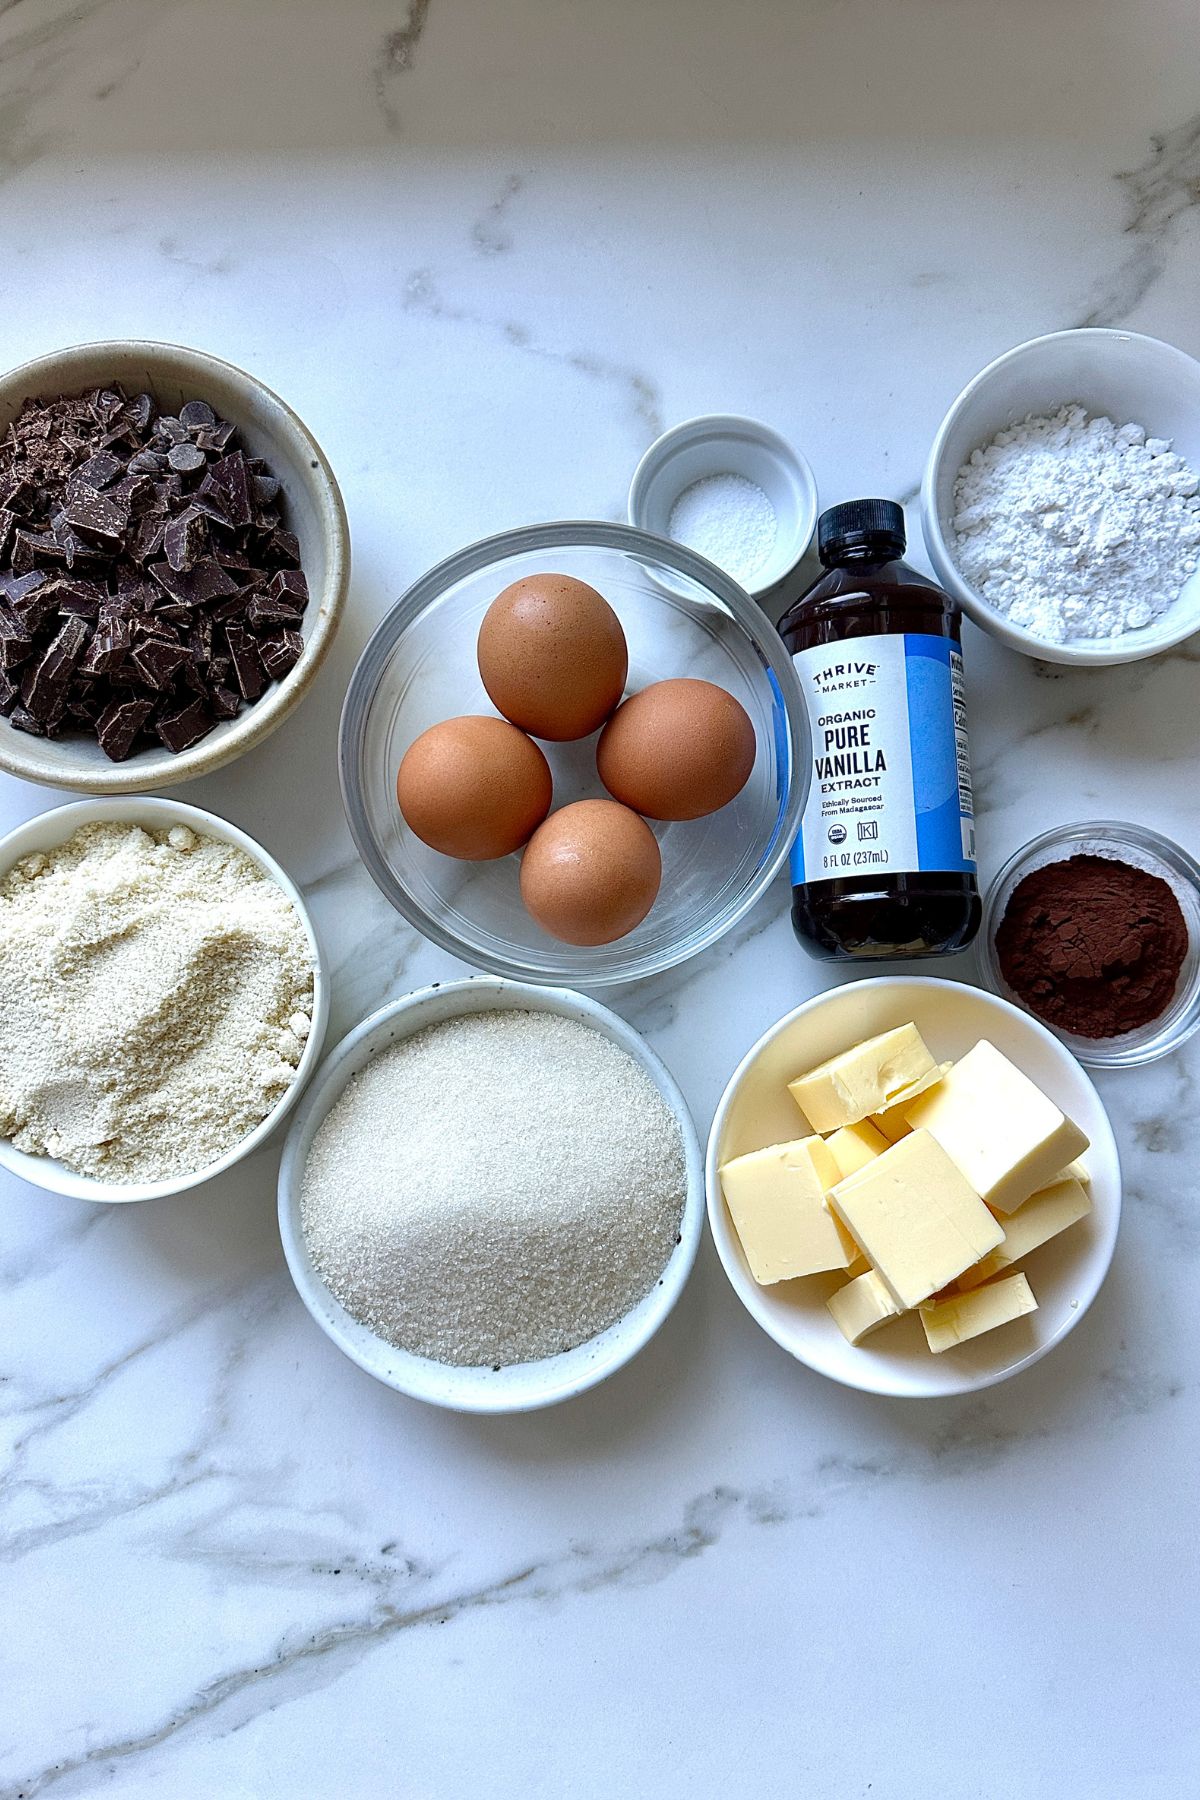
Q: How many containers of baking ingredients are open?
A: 8